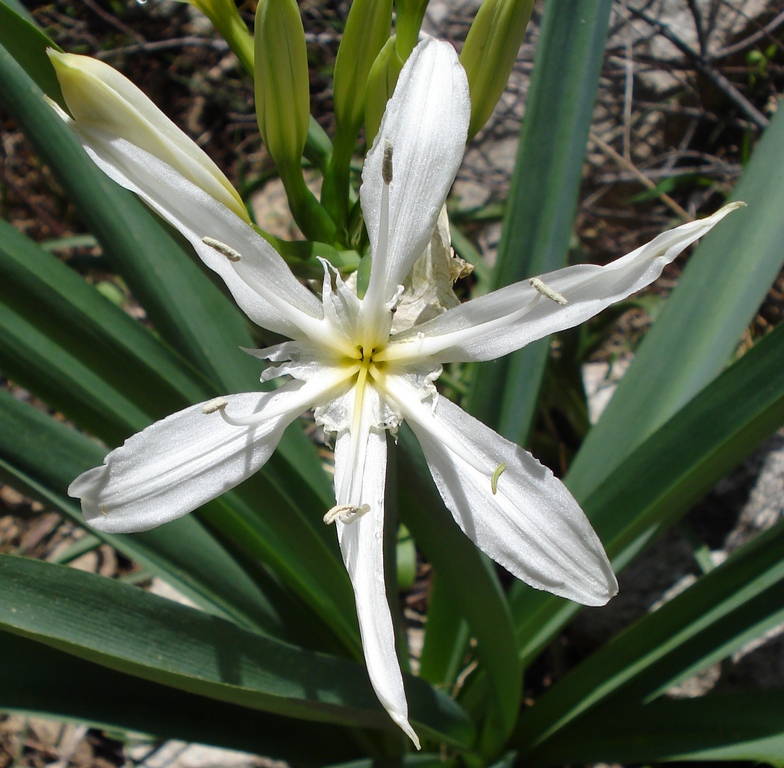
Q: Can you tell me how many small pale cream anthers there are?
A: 6